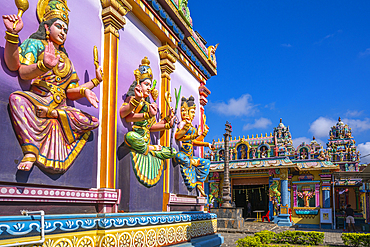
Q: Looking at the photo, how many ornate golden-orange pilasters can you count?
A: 2